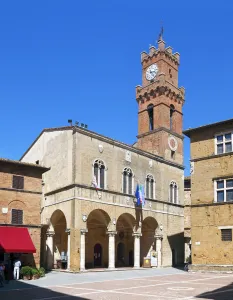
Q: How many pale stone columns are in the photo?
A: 6